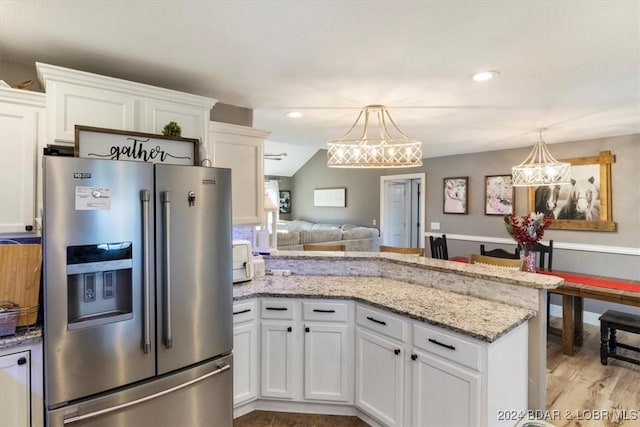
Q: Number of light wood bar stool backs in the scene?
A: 3